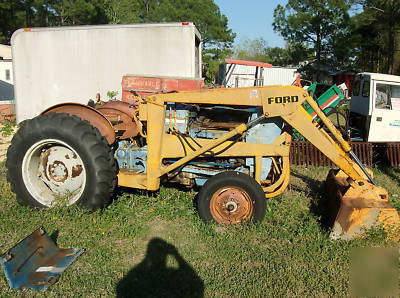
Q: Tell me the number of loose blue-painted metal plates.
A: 1